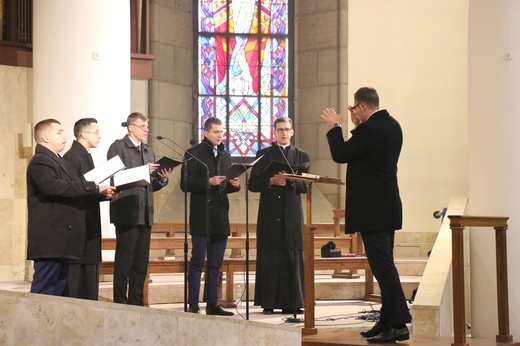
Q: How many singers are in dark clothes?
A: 5